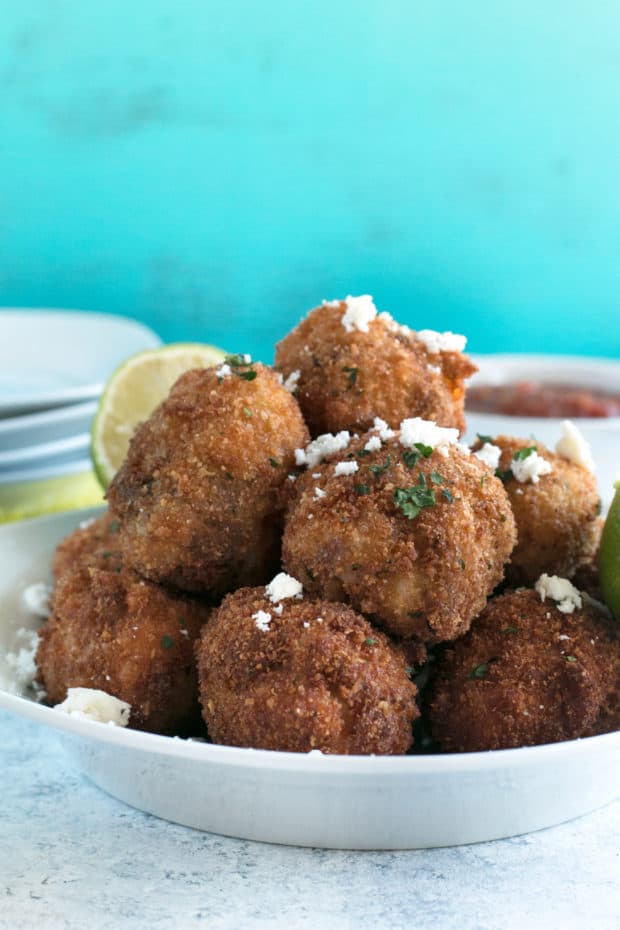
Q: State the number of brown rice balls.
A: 8